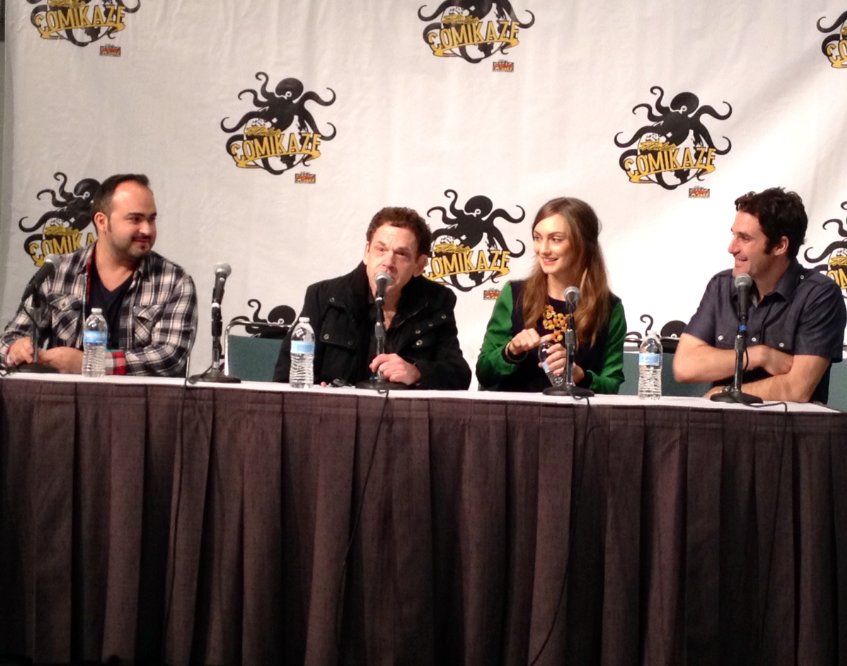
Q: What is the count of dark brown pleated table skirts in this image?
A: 1